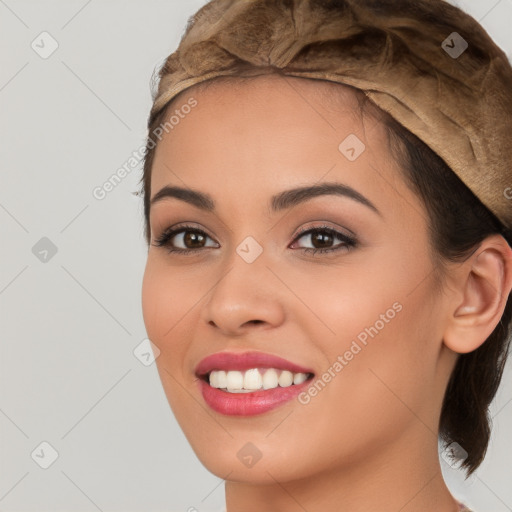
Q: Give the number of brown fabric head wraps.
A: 1